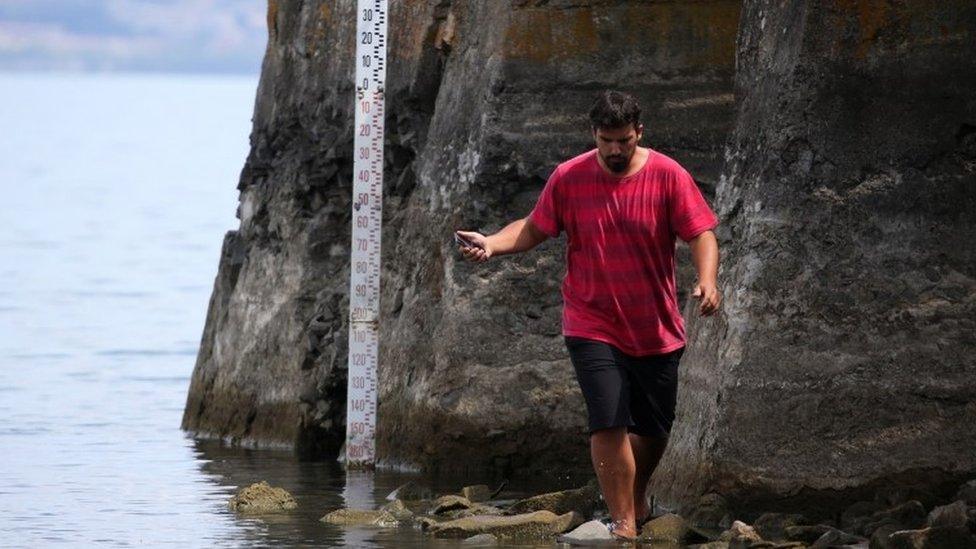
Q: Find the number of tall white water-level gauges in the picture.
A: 1